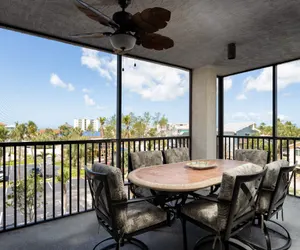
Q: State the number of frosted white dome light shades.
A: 1